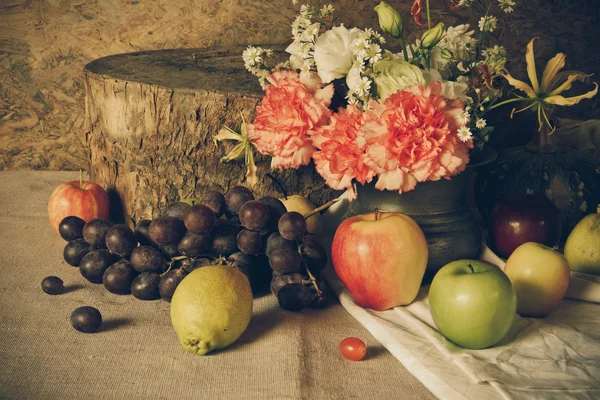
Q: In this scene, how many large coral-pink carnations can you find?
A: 3